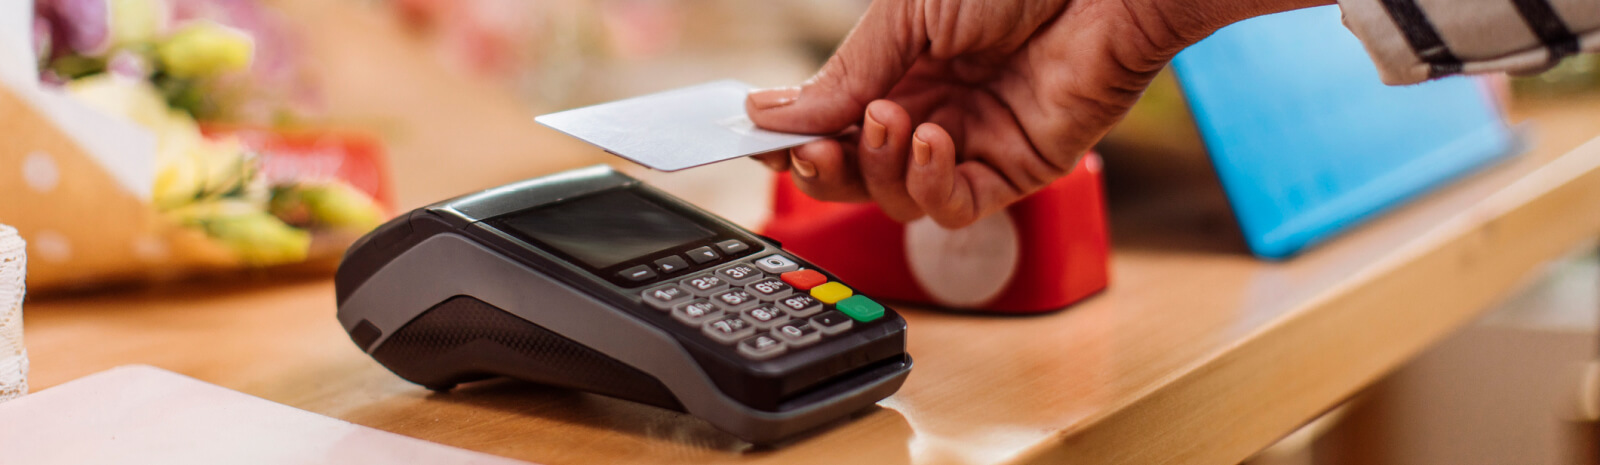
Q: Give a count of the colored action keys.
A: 3